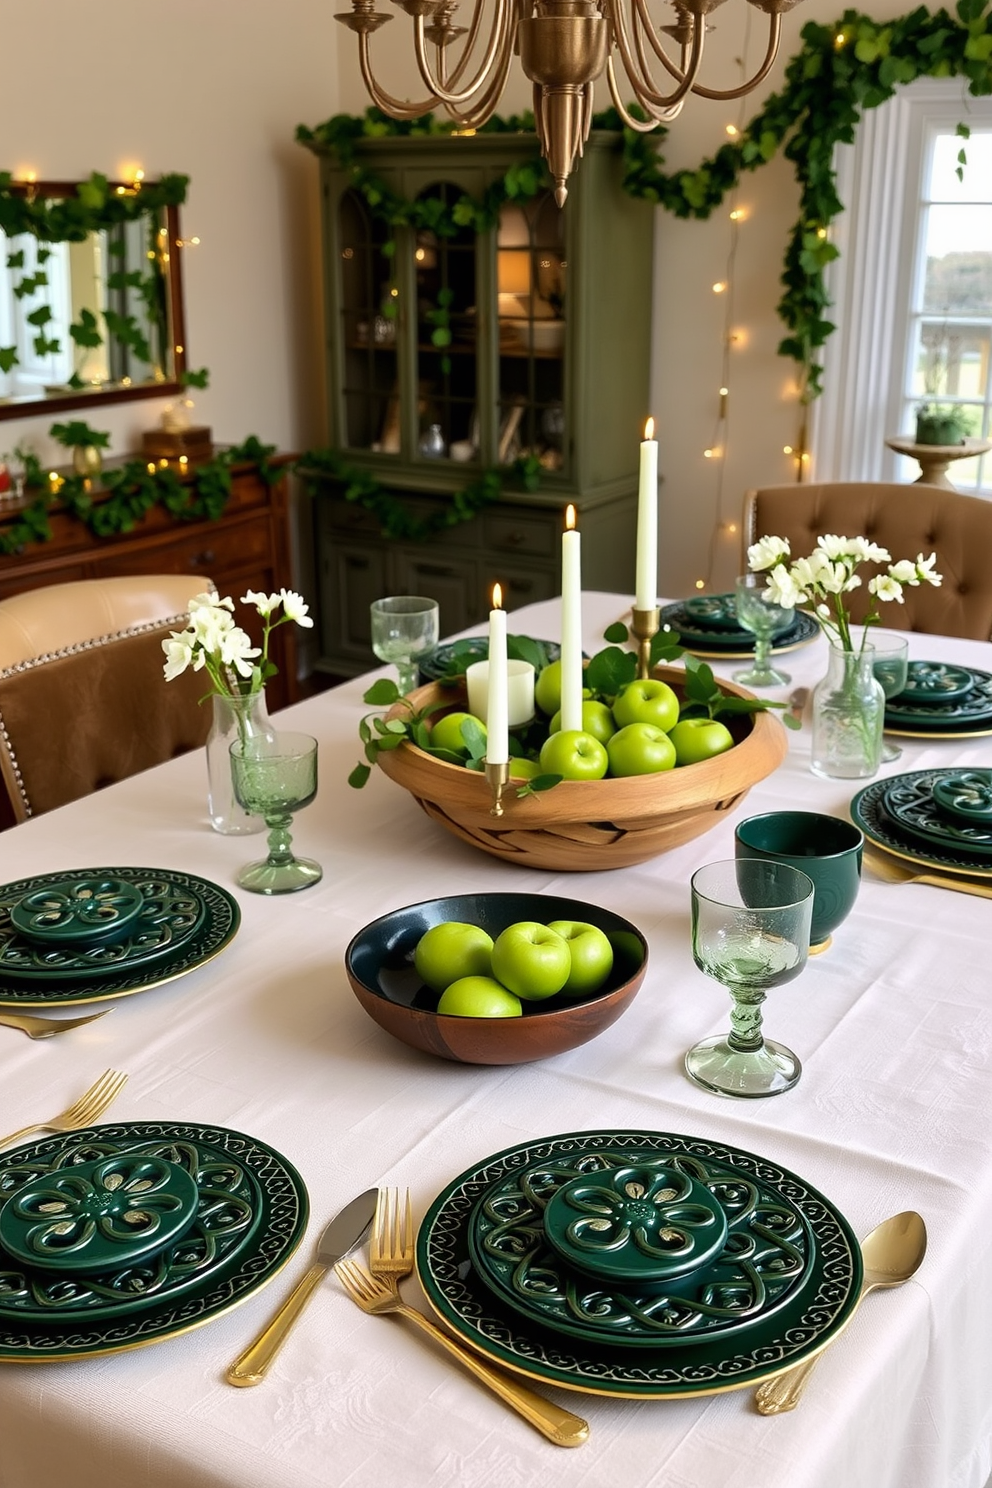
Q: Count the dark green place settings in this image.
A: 7